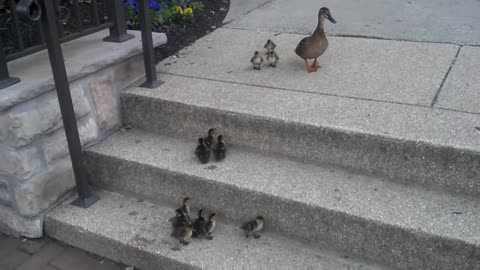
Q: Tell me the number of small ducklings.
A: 11